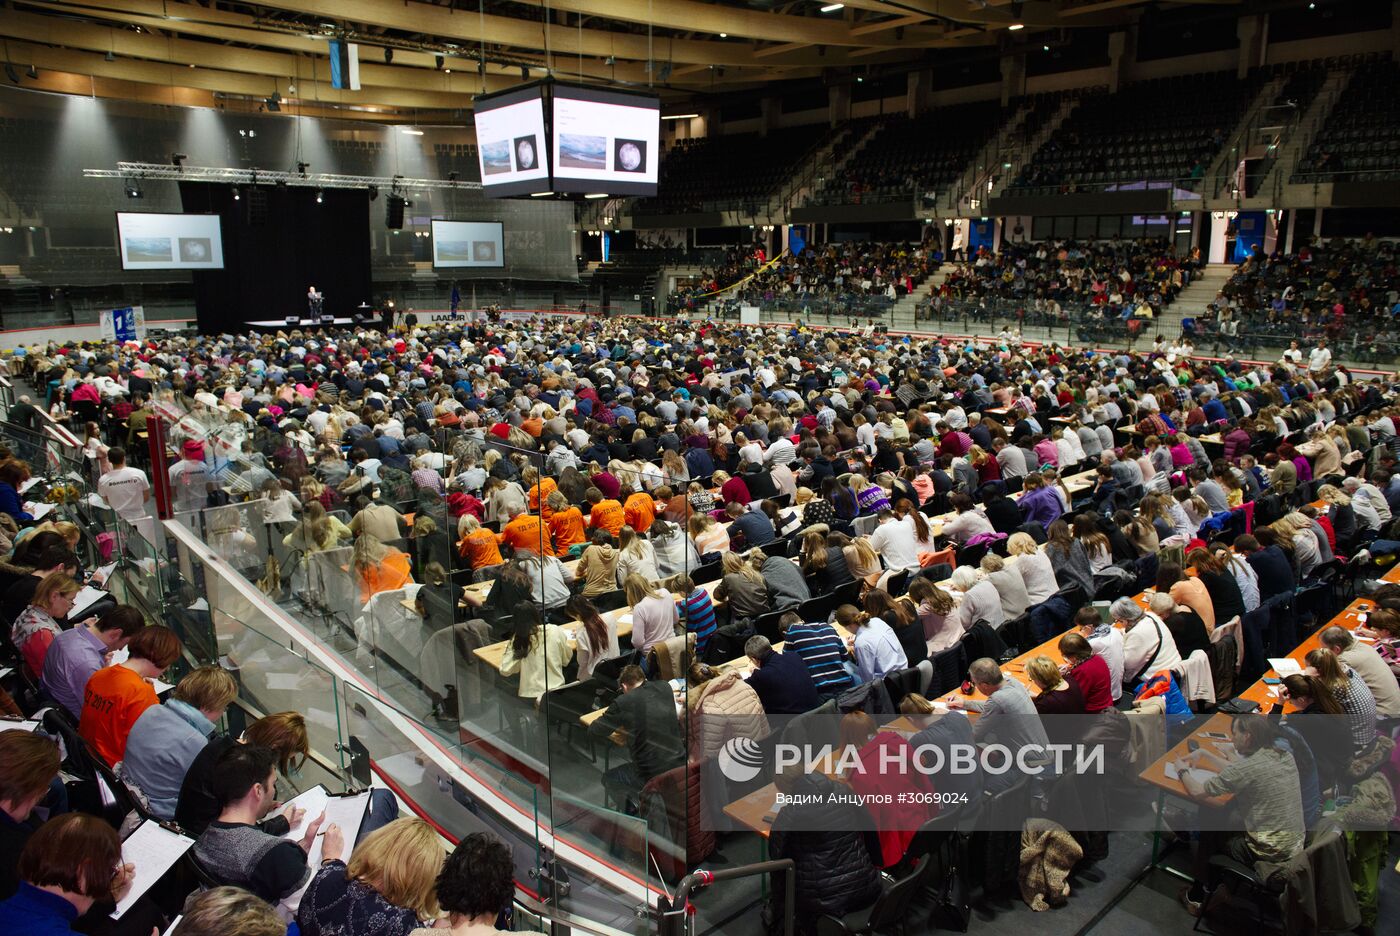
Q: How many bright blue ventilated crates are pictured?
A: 0